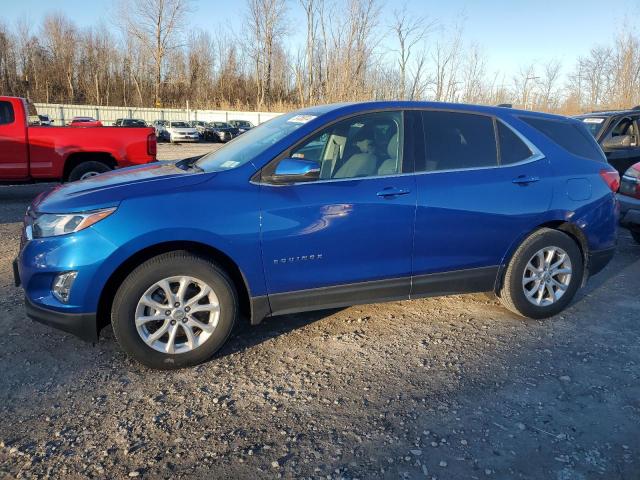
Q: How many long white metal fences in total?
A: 1